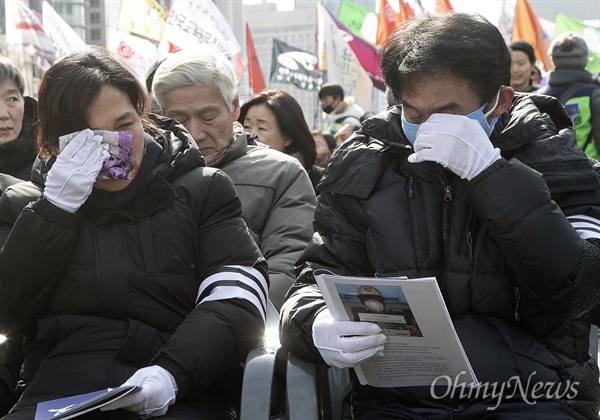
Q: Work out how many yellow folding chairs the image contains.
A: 0